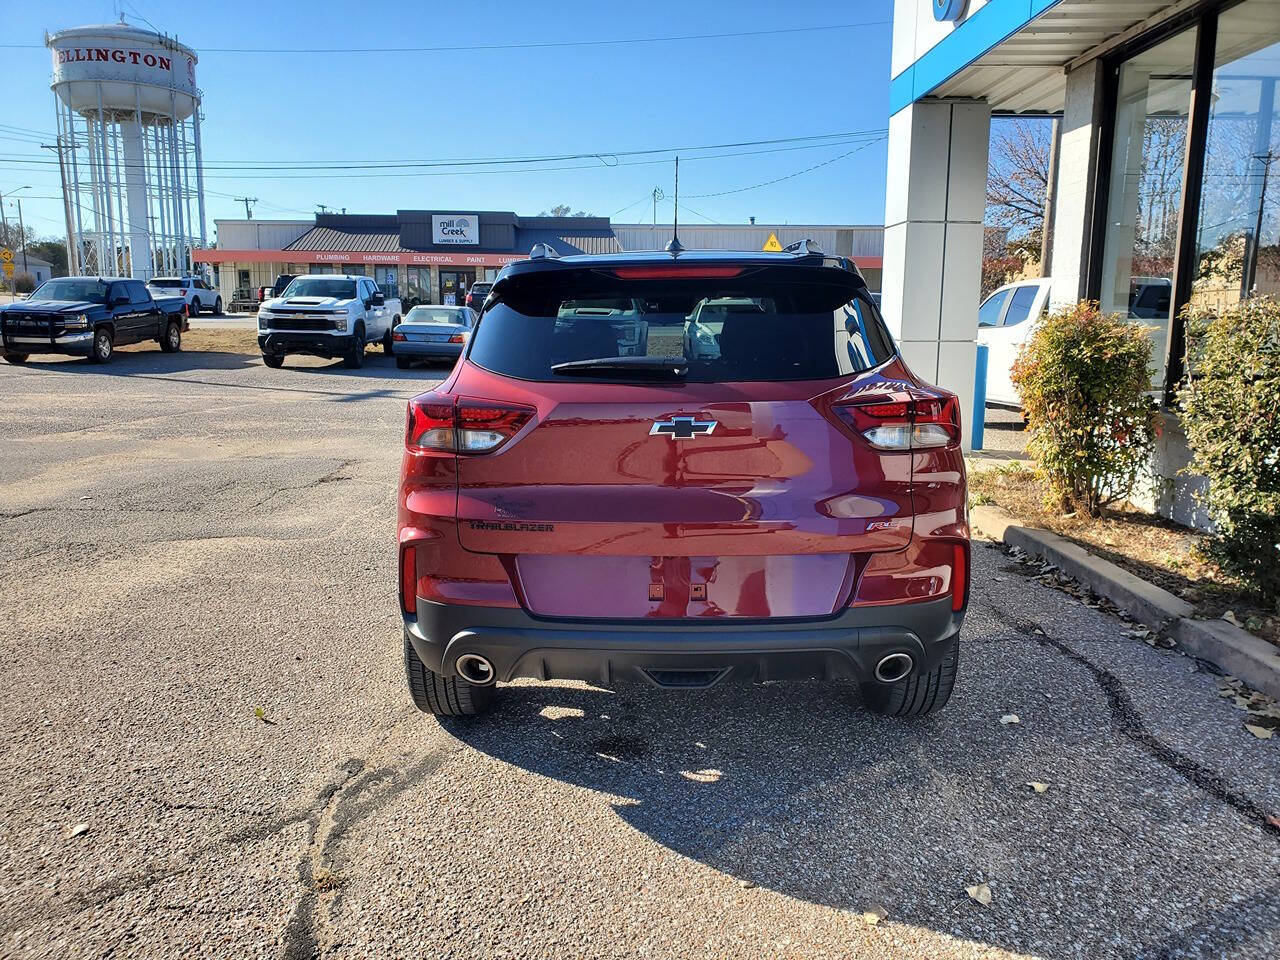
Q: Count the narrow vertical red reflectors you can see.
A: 2